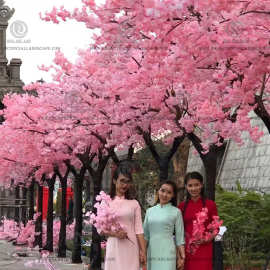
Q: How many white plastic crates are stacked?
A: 0